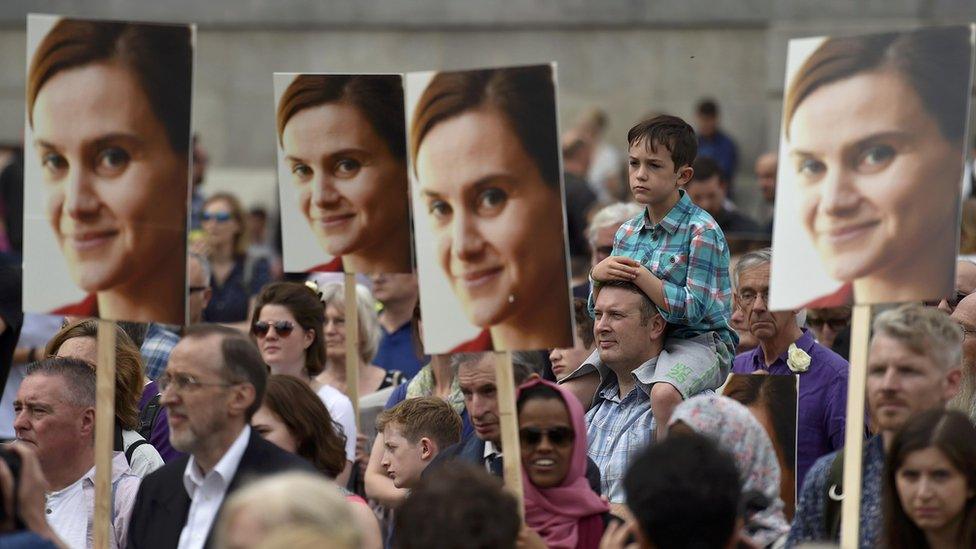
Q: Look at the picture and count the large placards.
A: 4